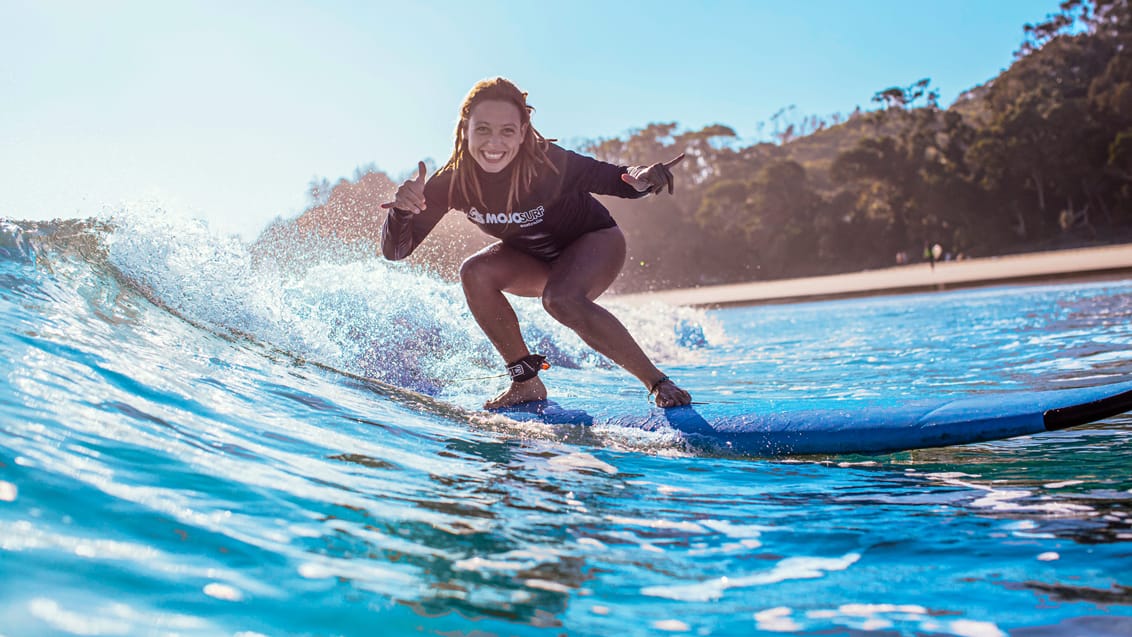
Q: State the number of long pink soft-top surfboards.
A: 0